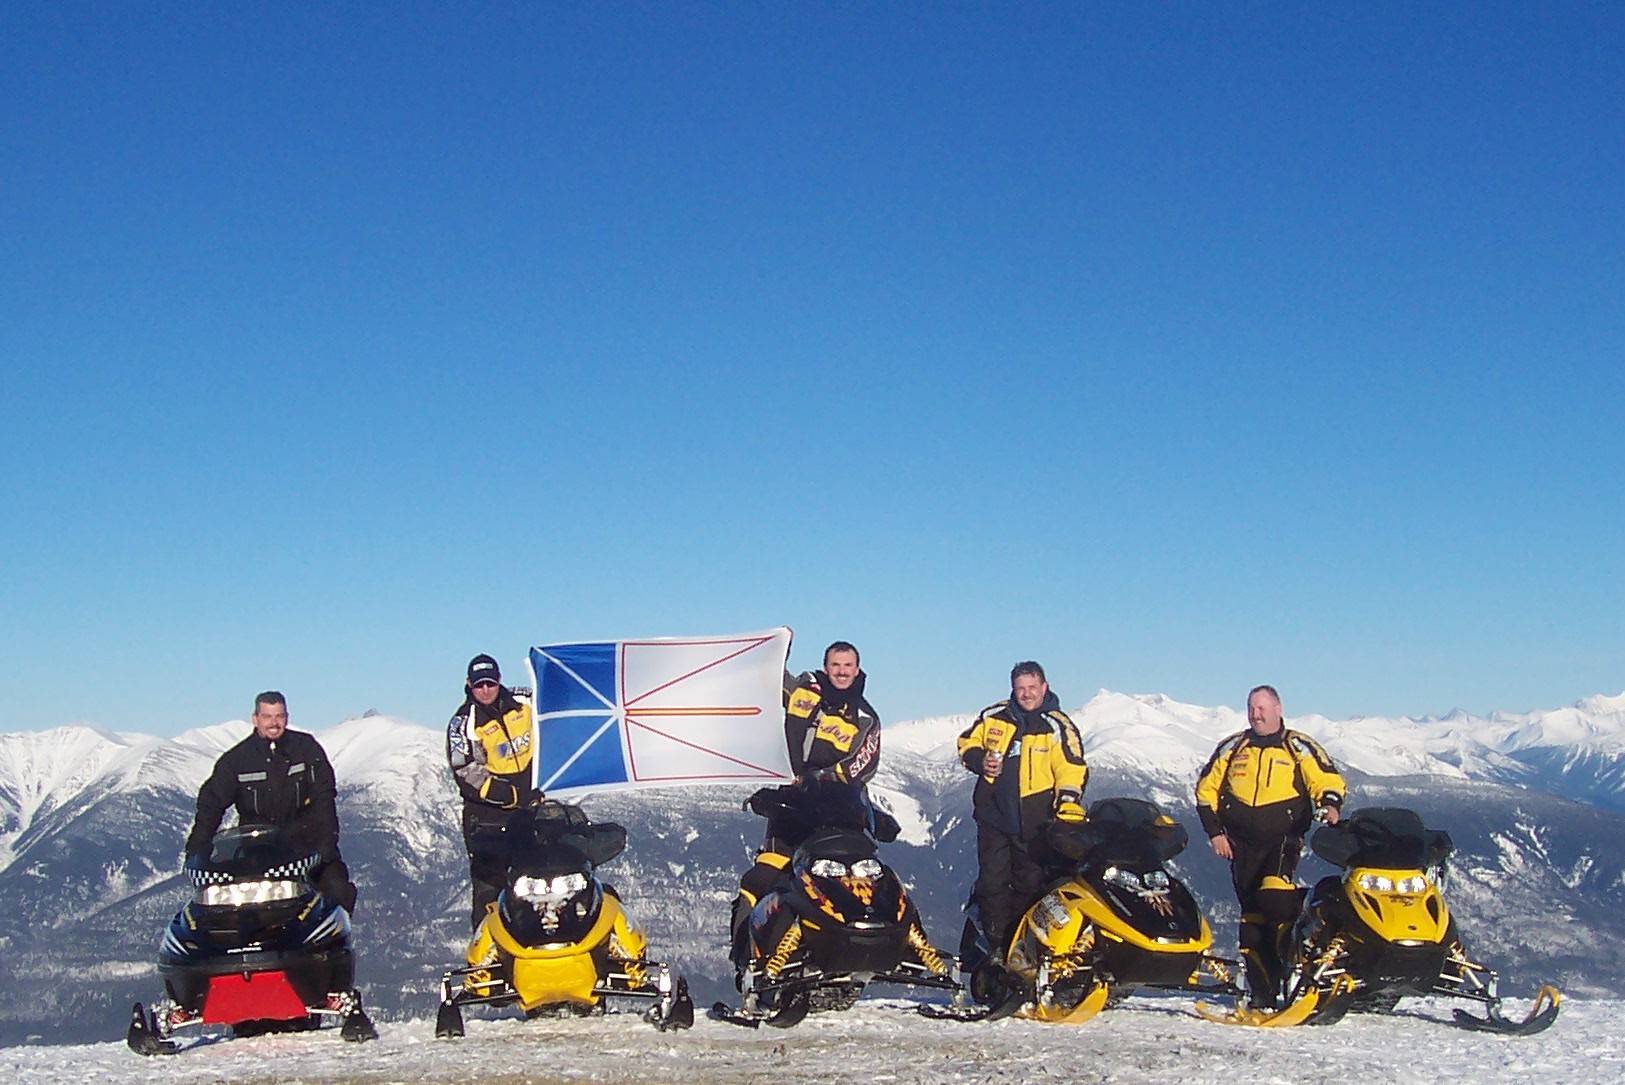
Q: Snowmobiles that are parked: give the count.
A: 5